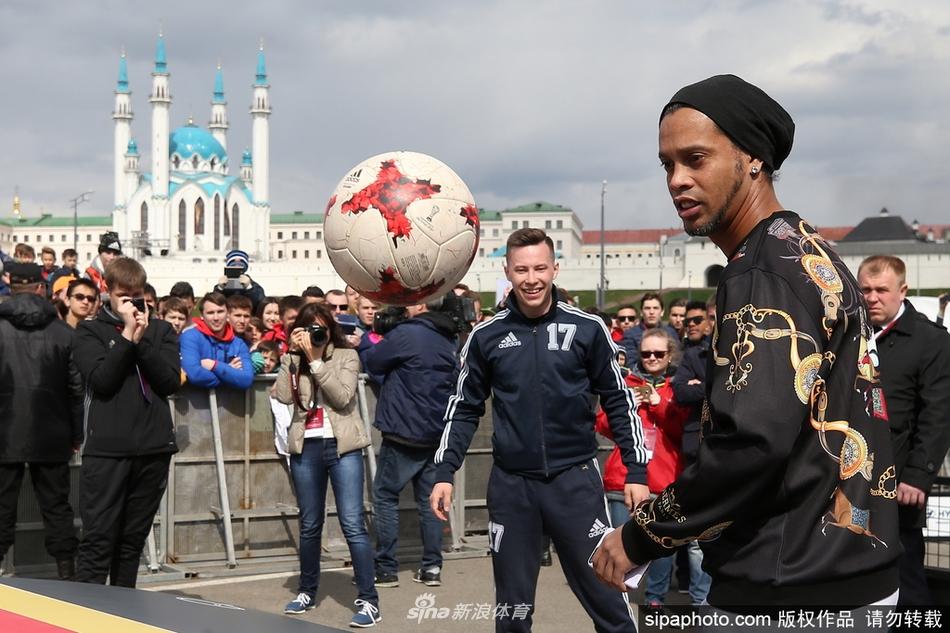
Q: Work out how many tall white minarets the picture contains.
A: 4